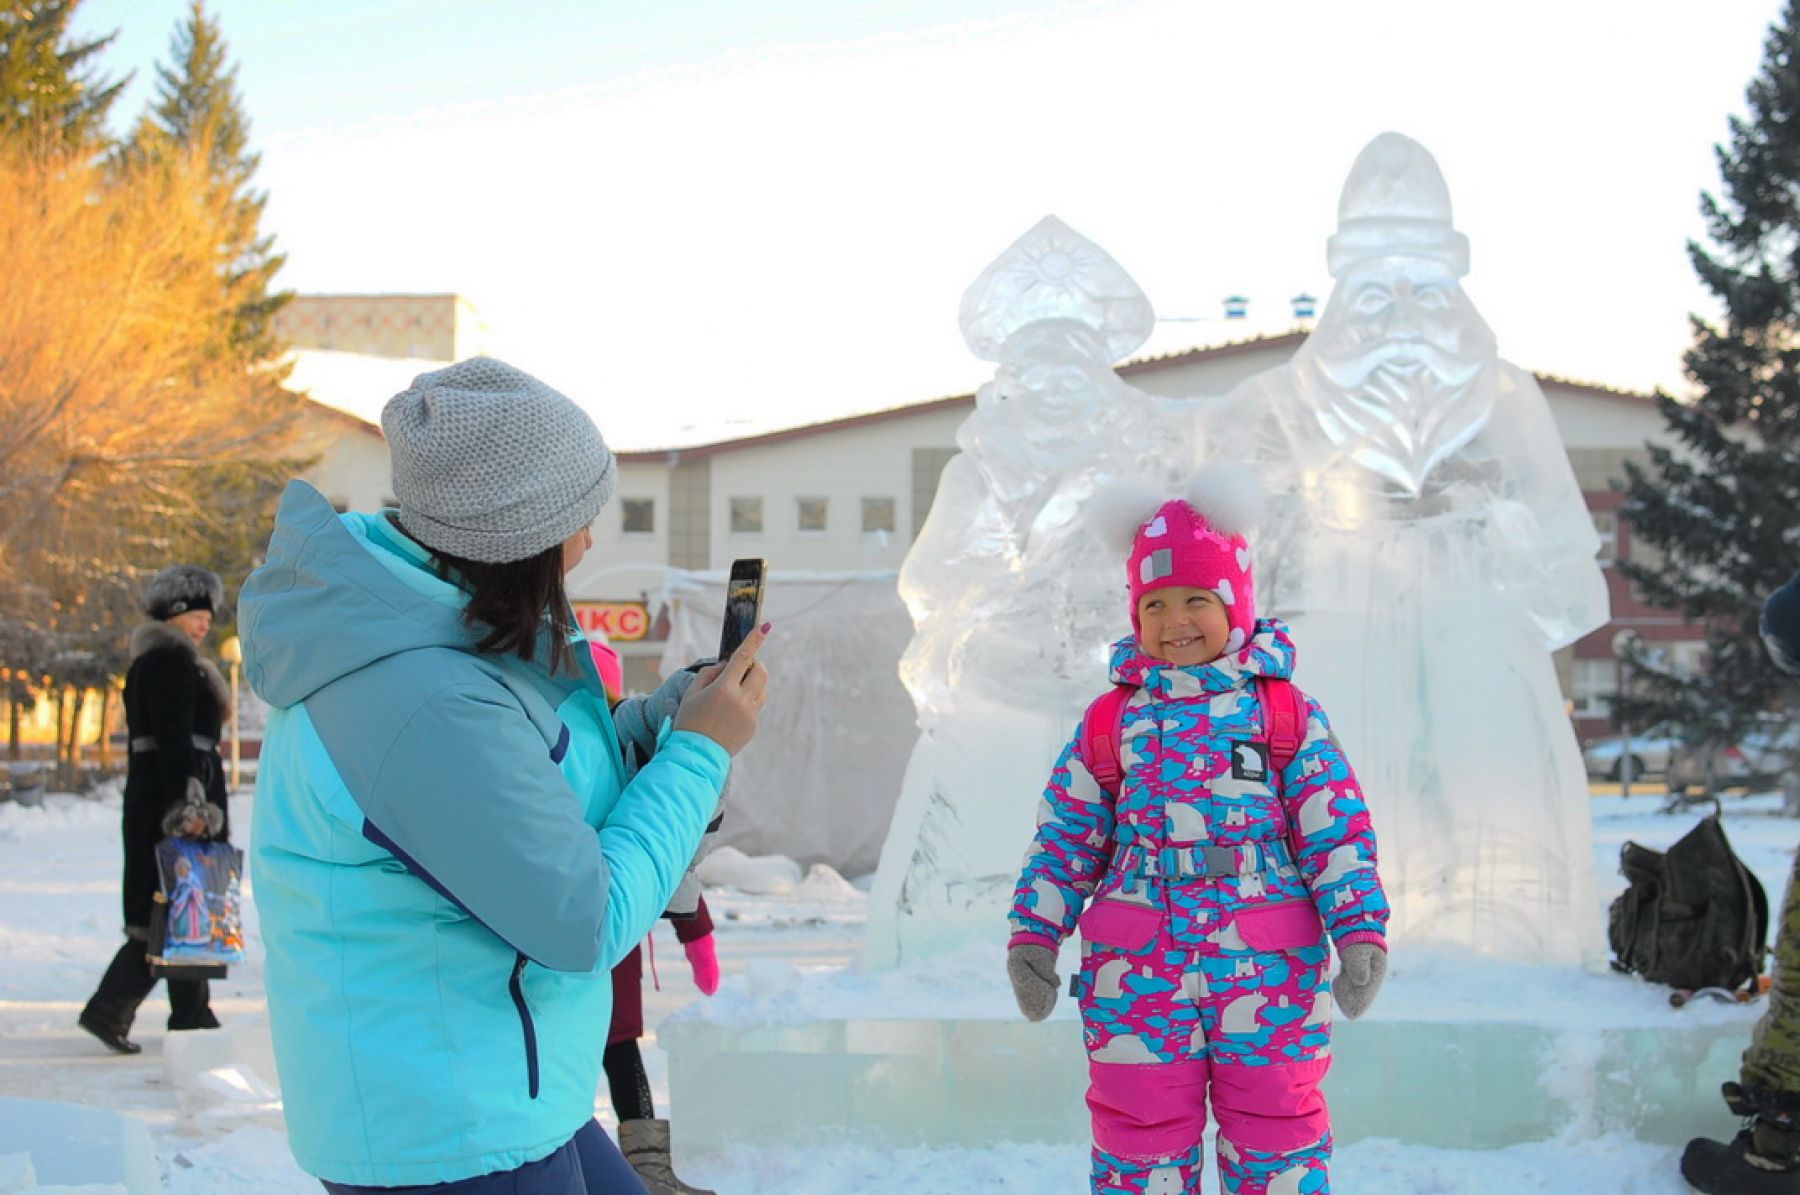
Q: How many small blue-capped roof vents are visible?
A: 2